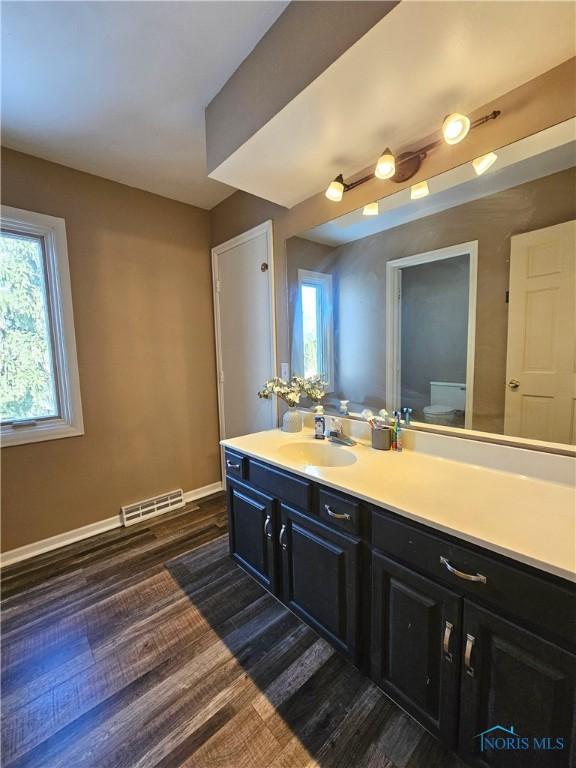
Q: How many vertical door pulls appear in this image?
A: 4